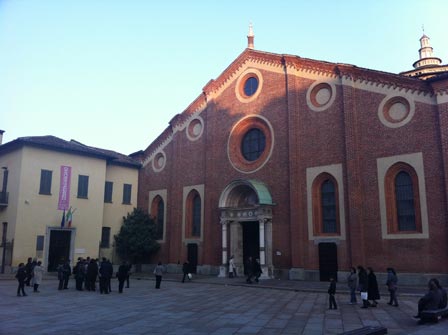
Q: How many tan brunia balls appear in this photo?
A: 0